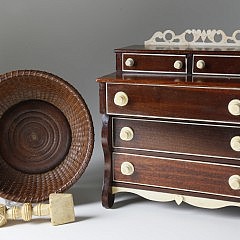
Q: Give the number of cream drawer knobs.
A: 9